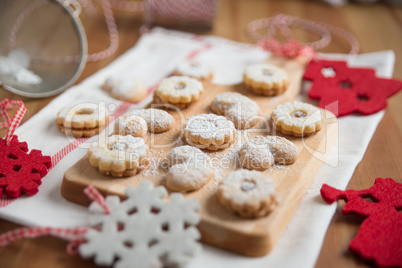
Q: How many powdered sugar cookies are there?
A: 13